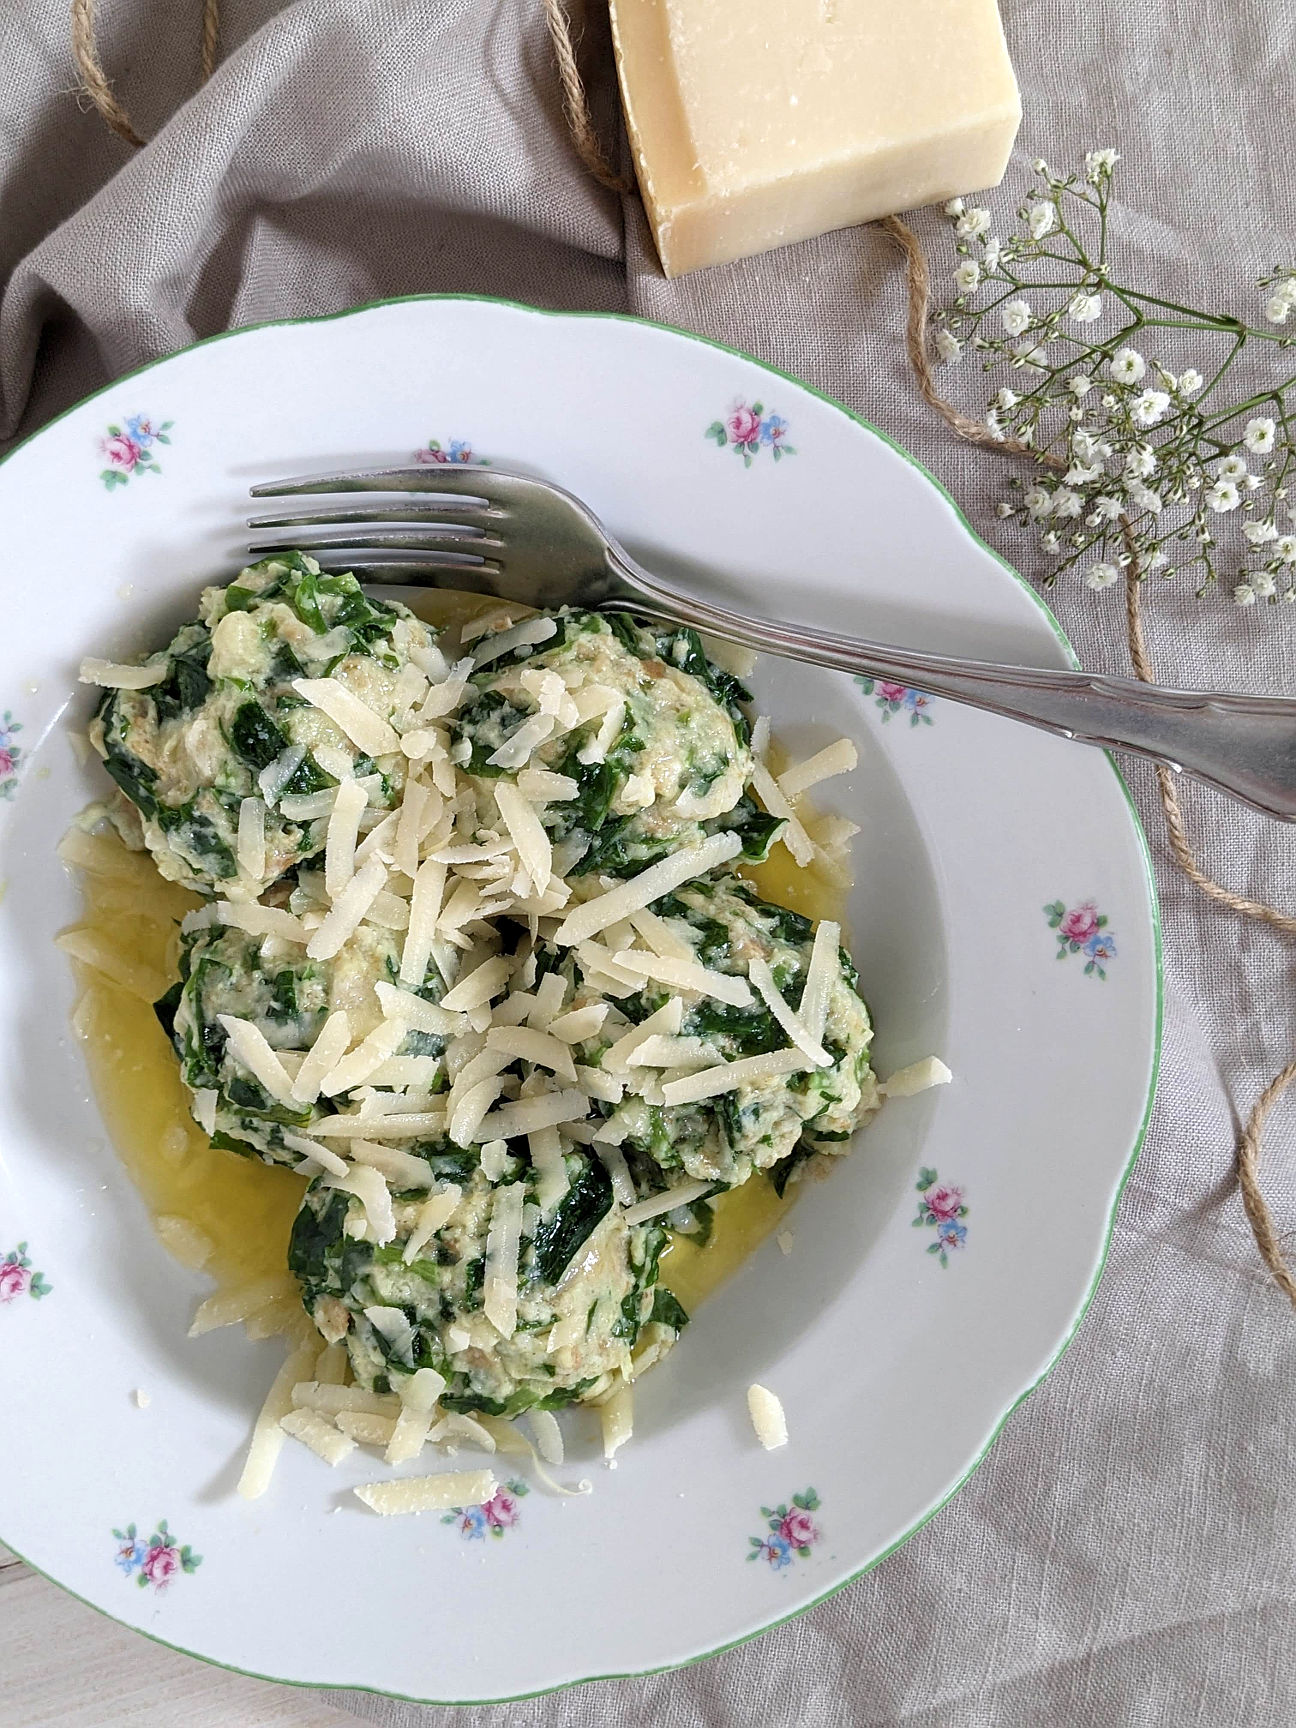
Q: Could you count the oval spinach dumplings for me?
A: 5